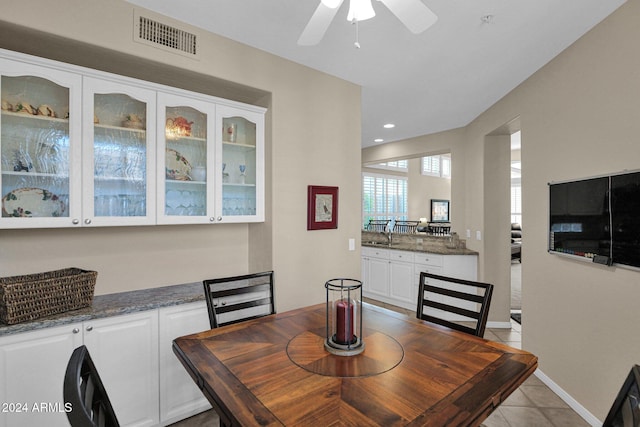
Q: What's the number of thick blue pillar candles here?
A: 0